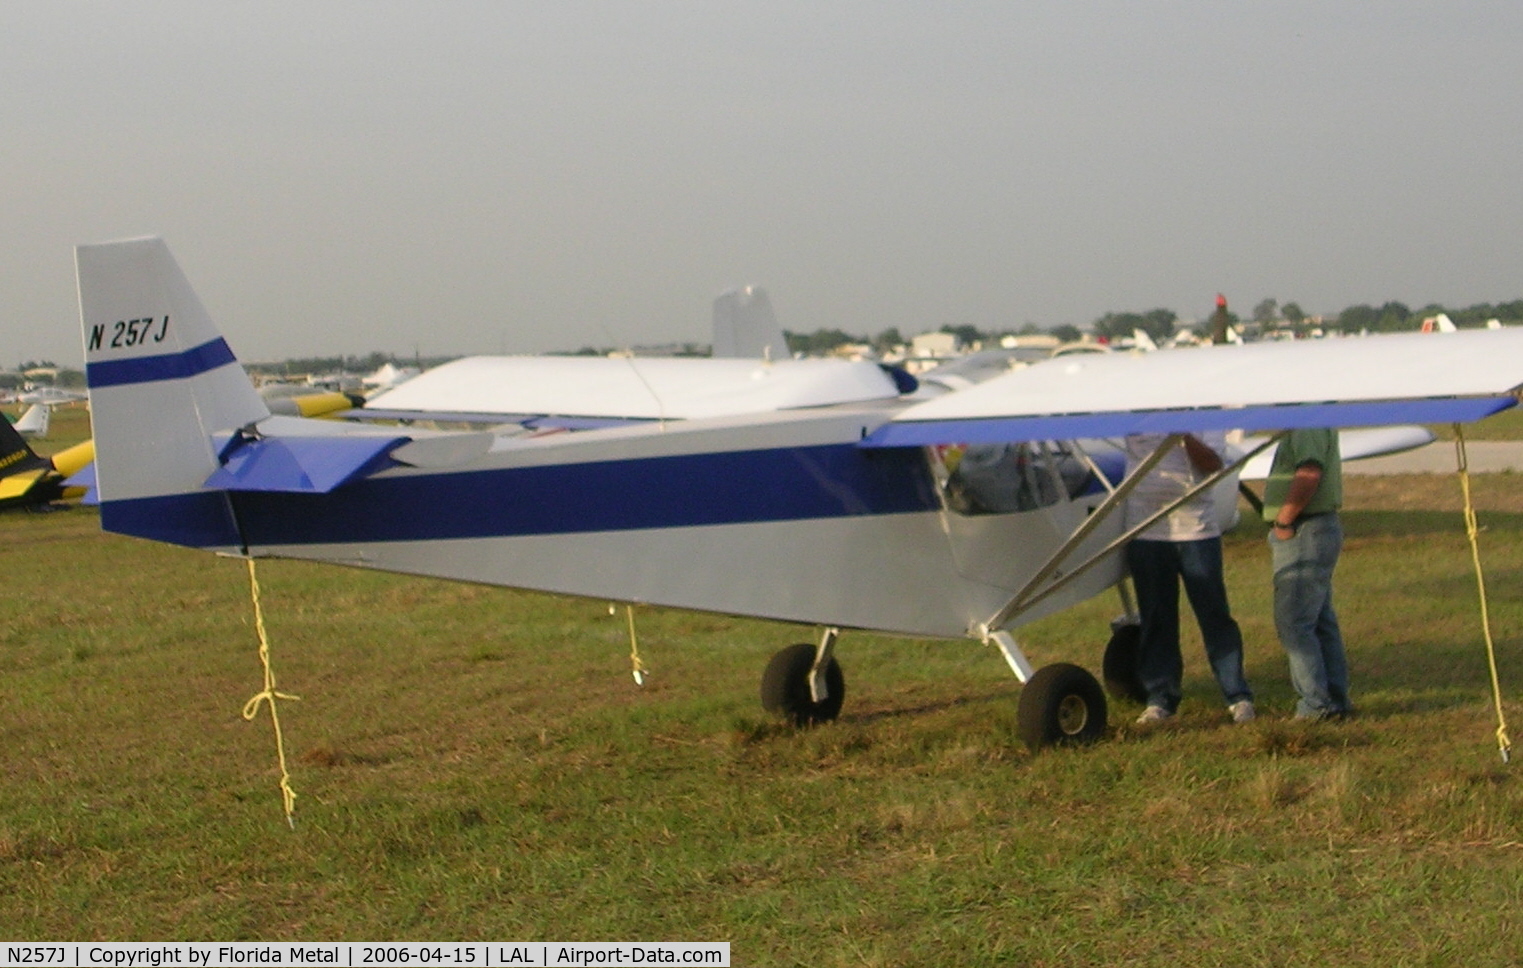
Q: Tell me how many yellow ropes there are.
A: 3